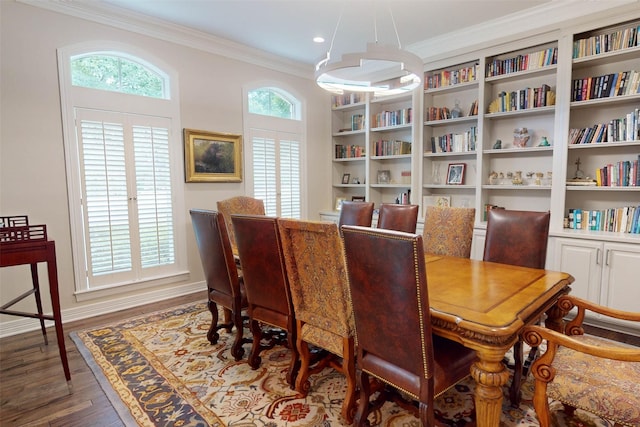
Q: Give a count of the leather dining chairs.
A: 6